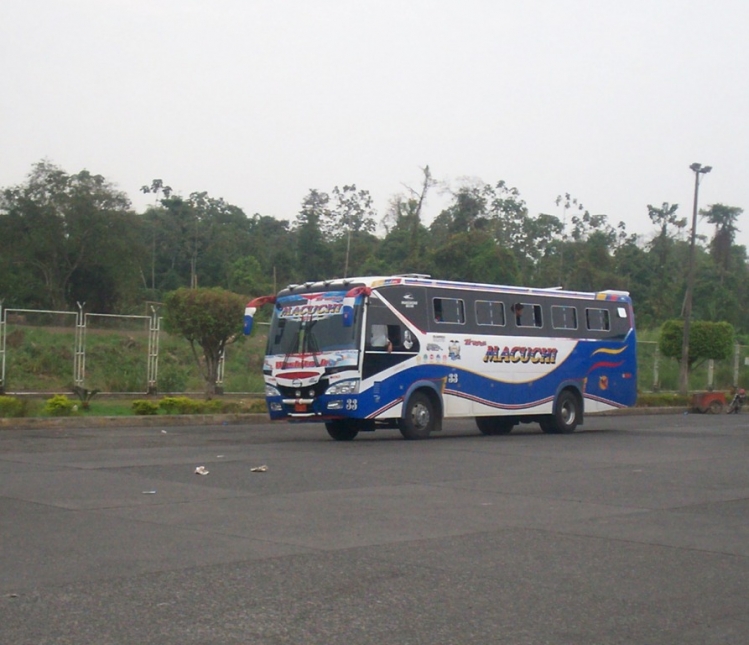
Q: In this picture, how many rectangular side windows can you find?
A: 5